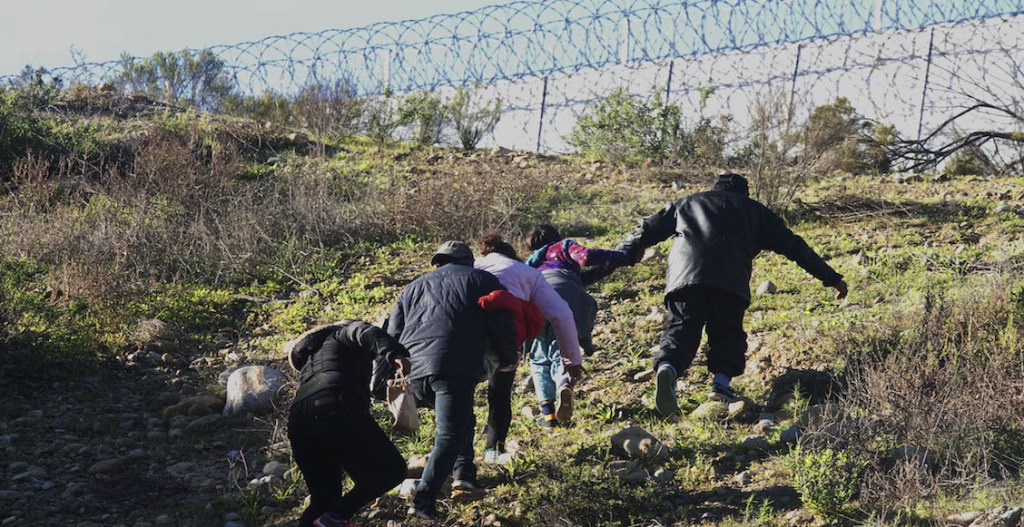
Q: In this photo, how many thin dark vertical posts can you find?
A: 4